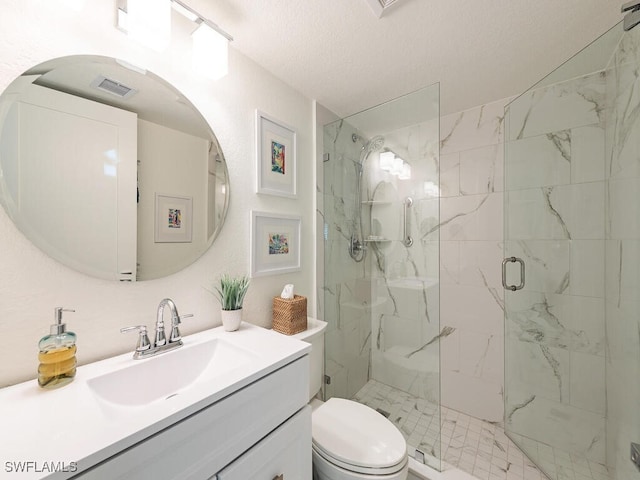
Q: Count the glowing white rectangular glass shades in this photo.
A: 2